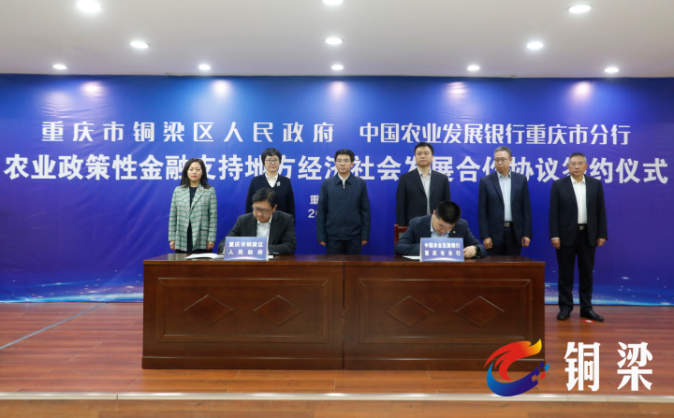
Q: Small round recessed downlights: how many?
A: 11